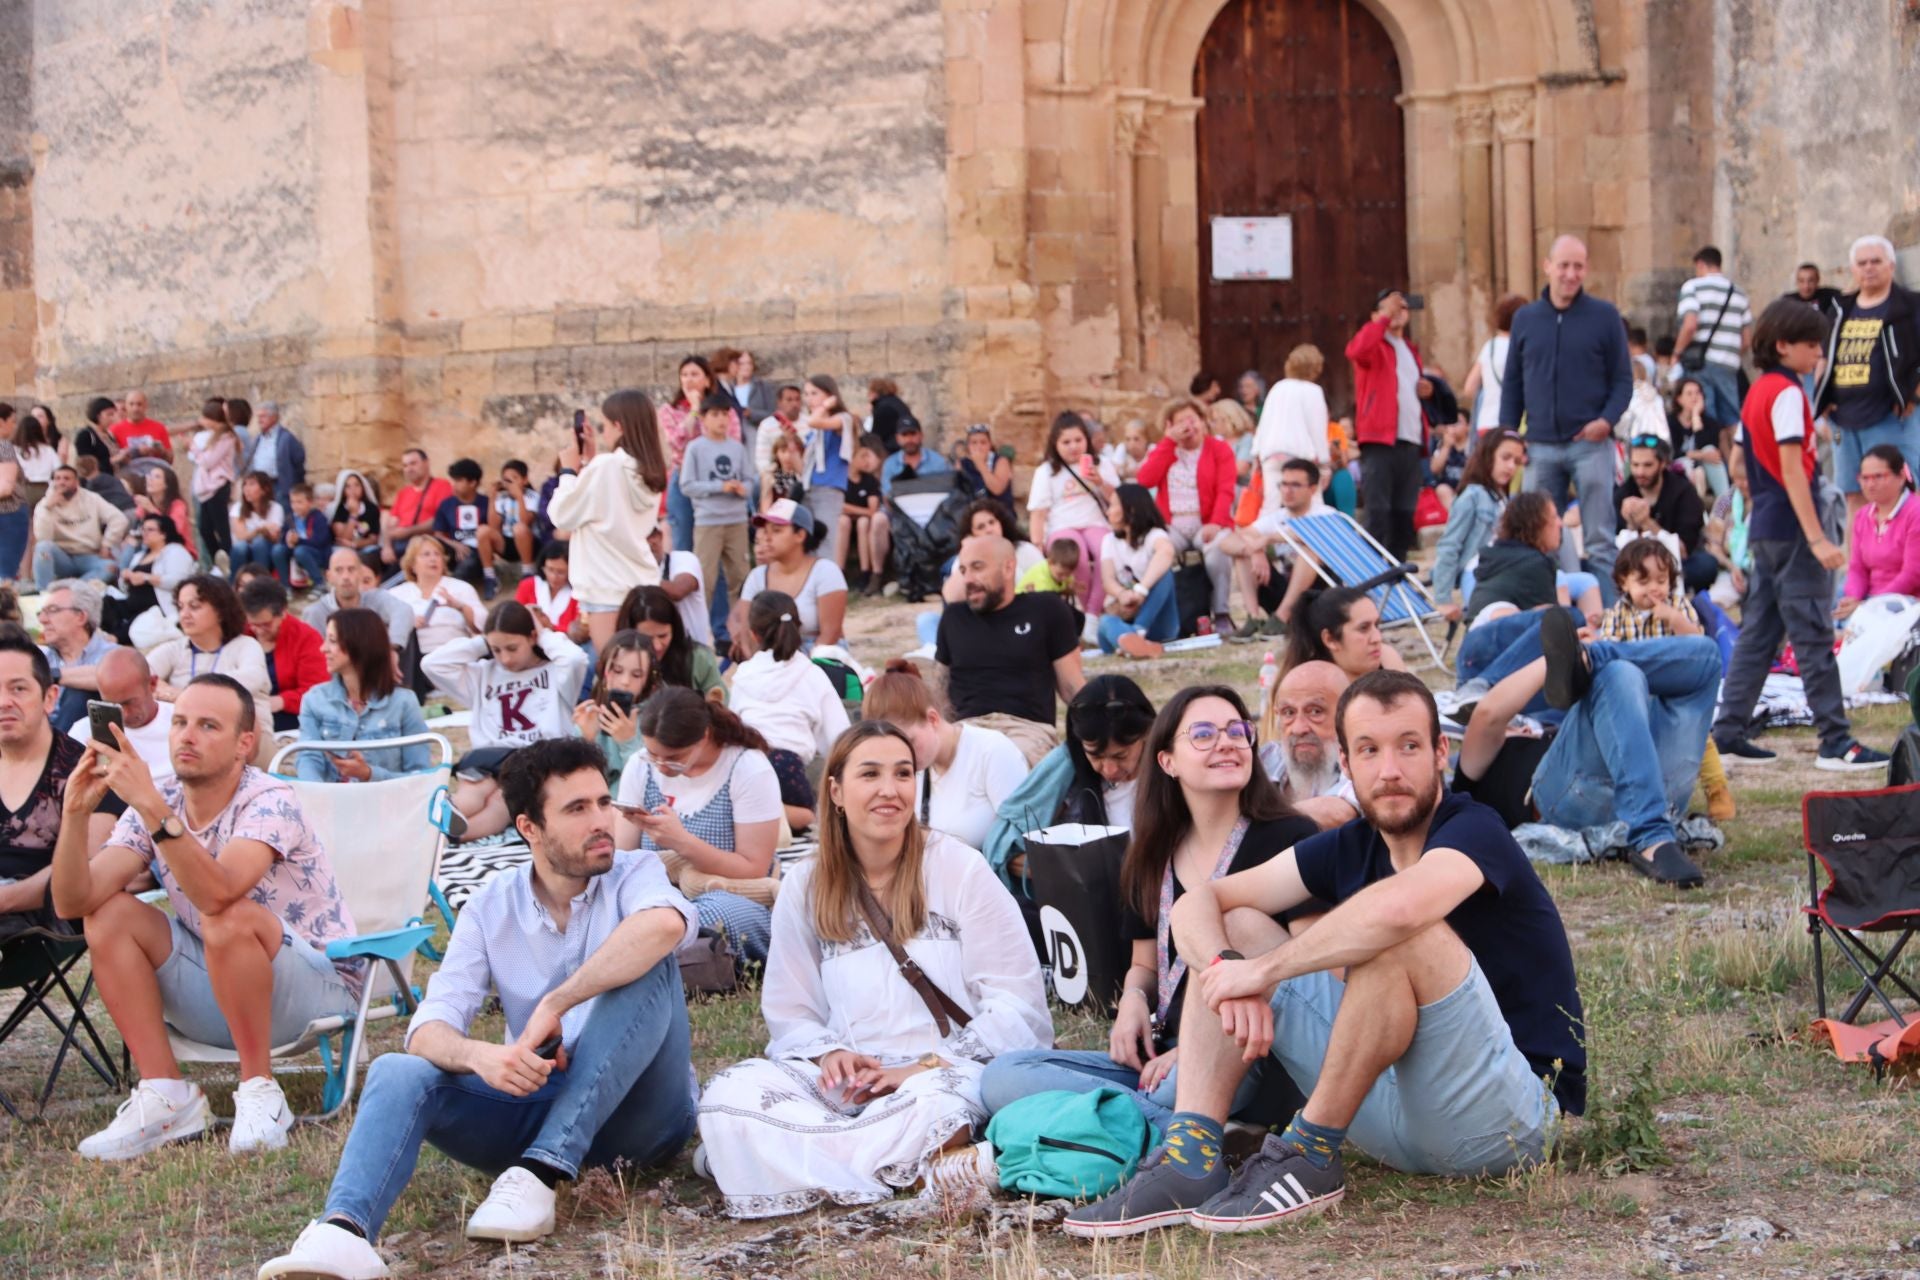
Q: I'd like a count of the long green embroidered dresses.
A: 0